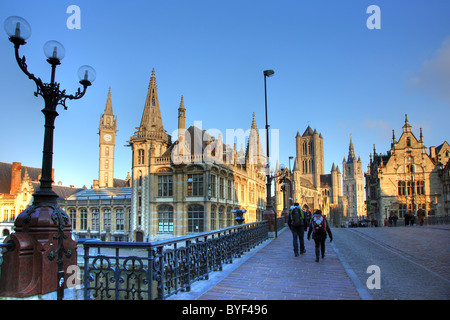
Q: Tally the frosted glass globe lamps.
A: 3